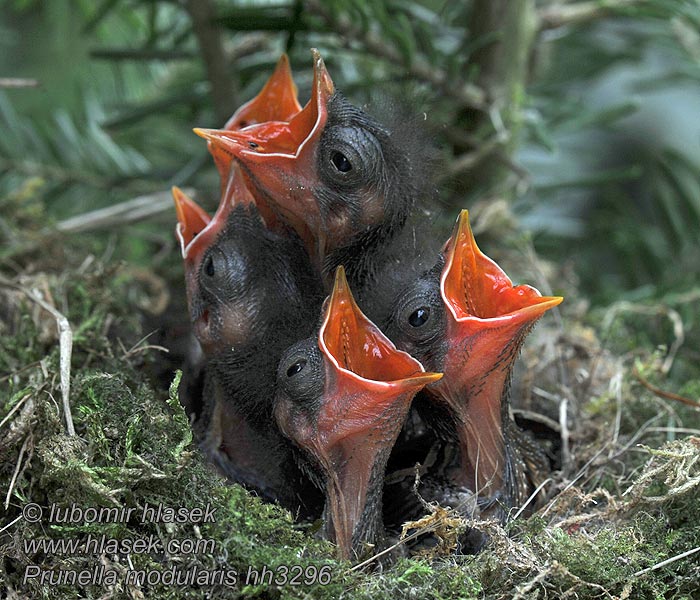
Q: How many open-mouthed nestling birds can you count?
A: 5